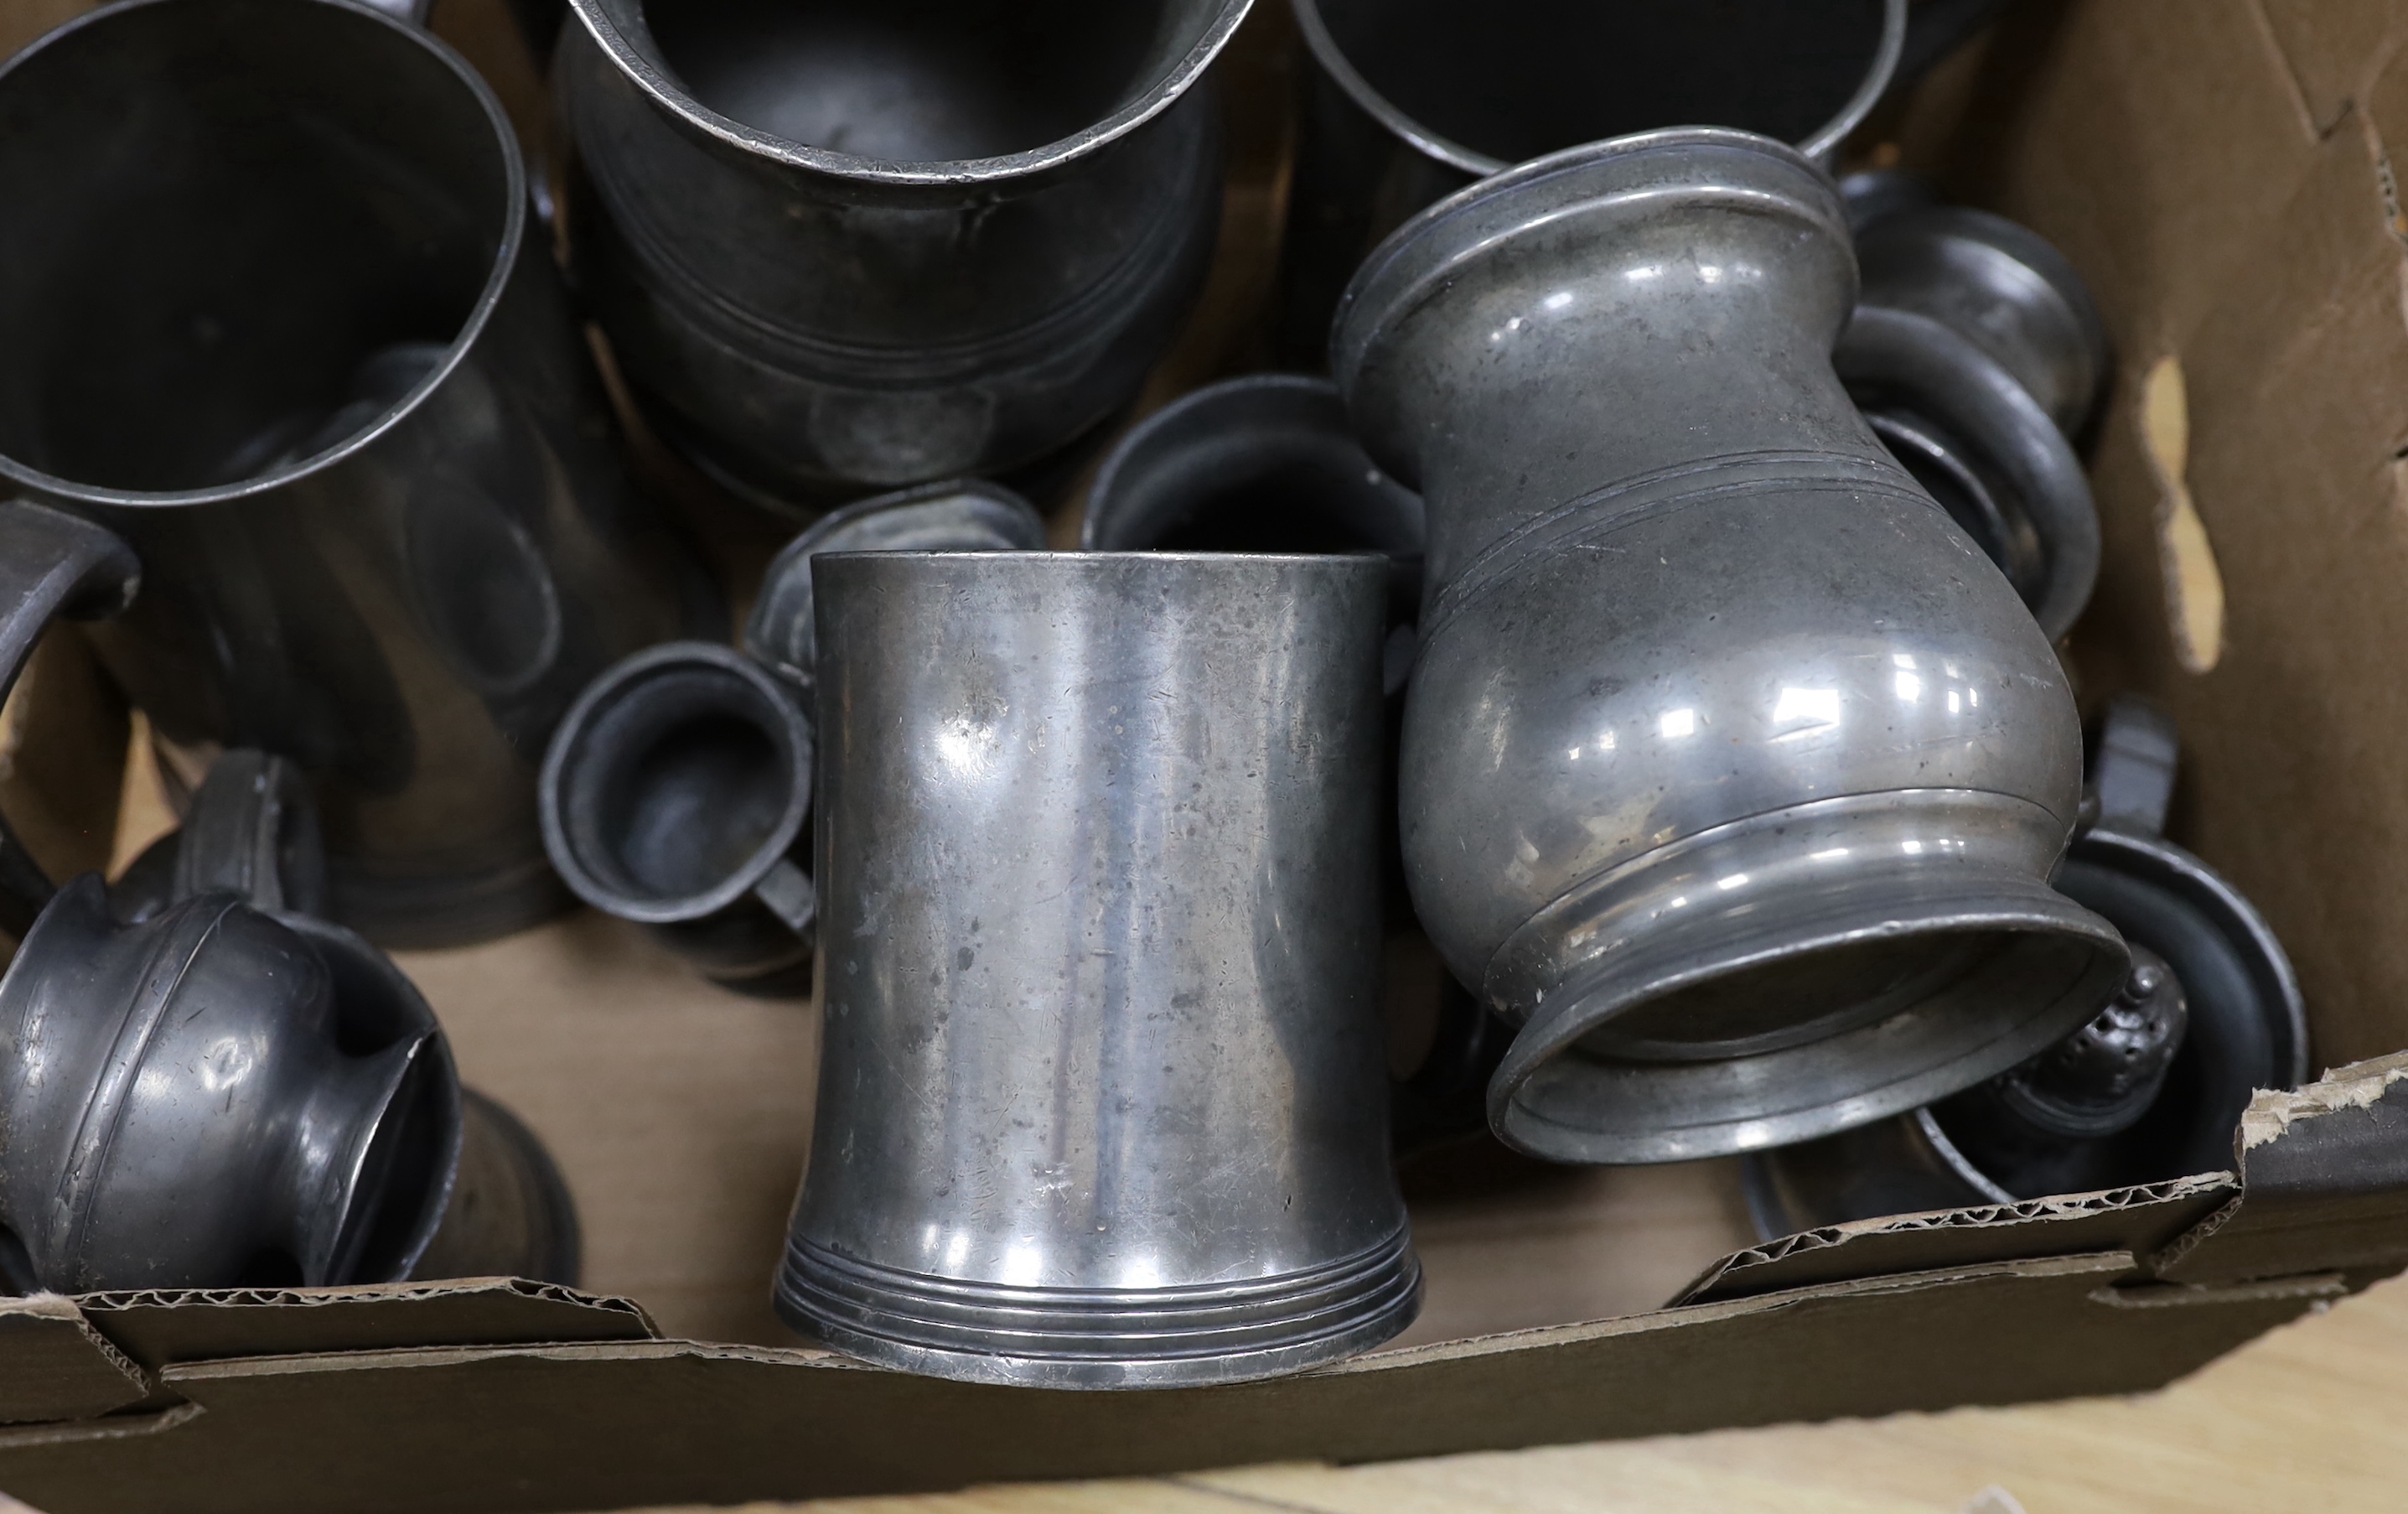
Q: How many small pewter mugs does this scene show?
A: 1